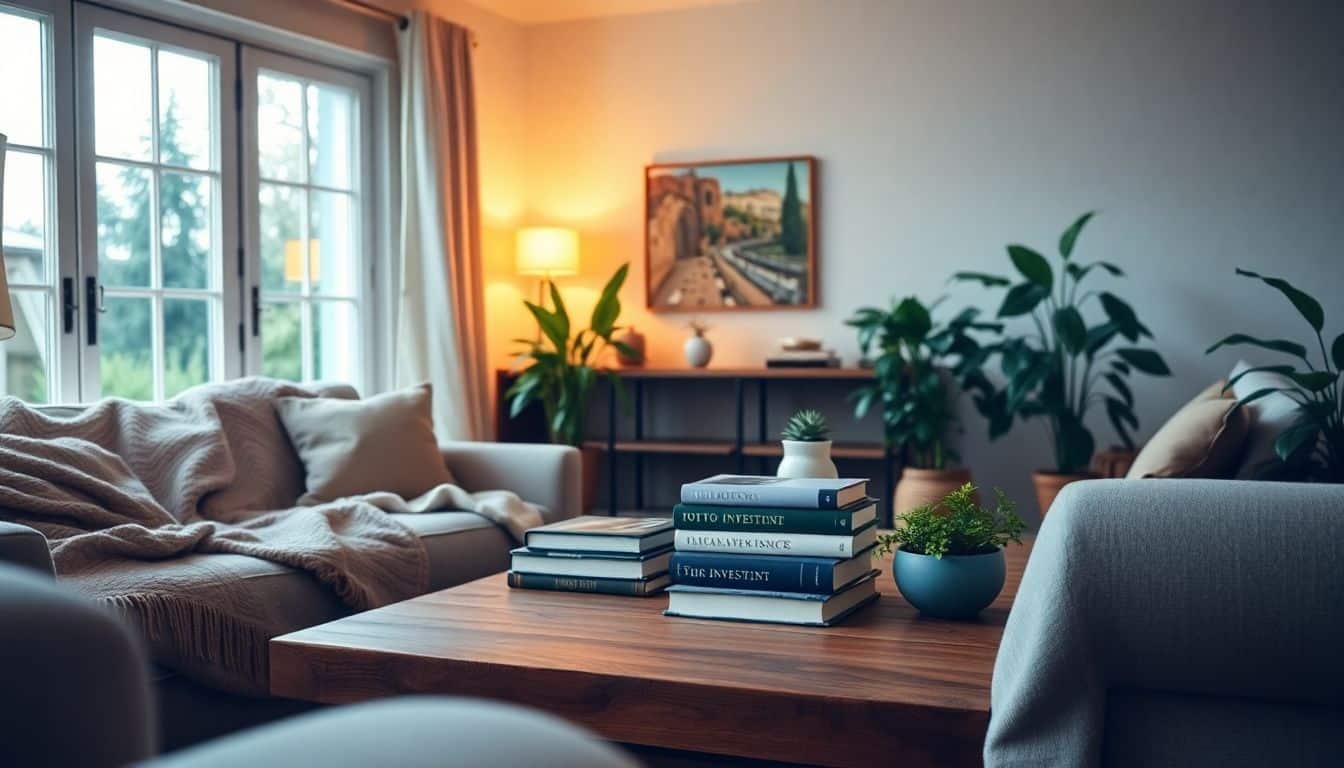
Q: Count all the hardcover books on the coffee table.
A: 8